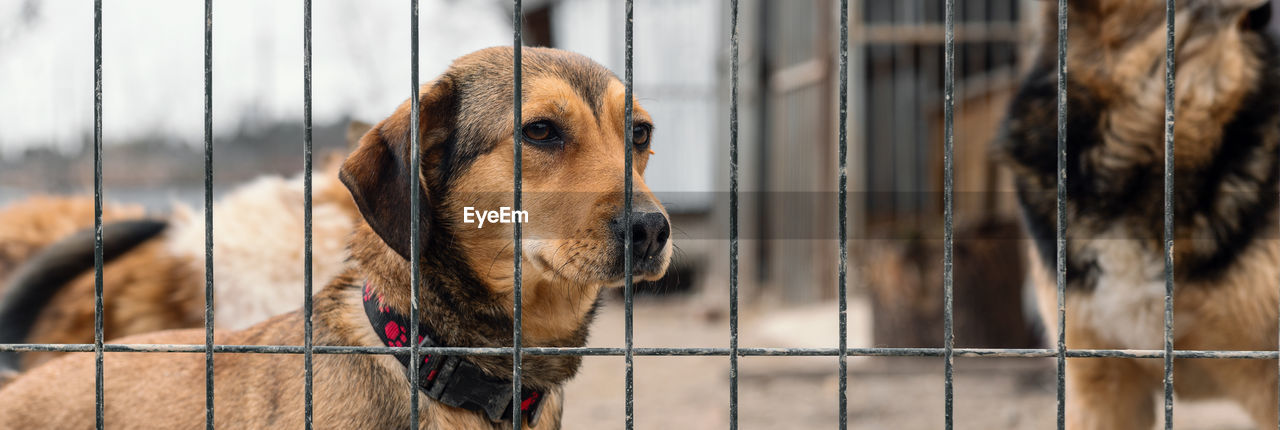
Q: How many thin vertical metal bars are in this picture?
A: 11